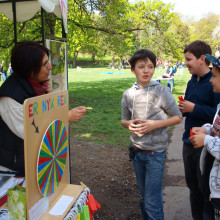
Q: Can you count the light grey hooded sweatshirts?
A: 1